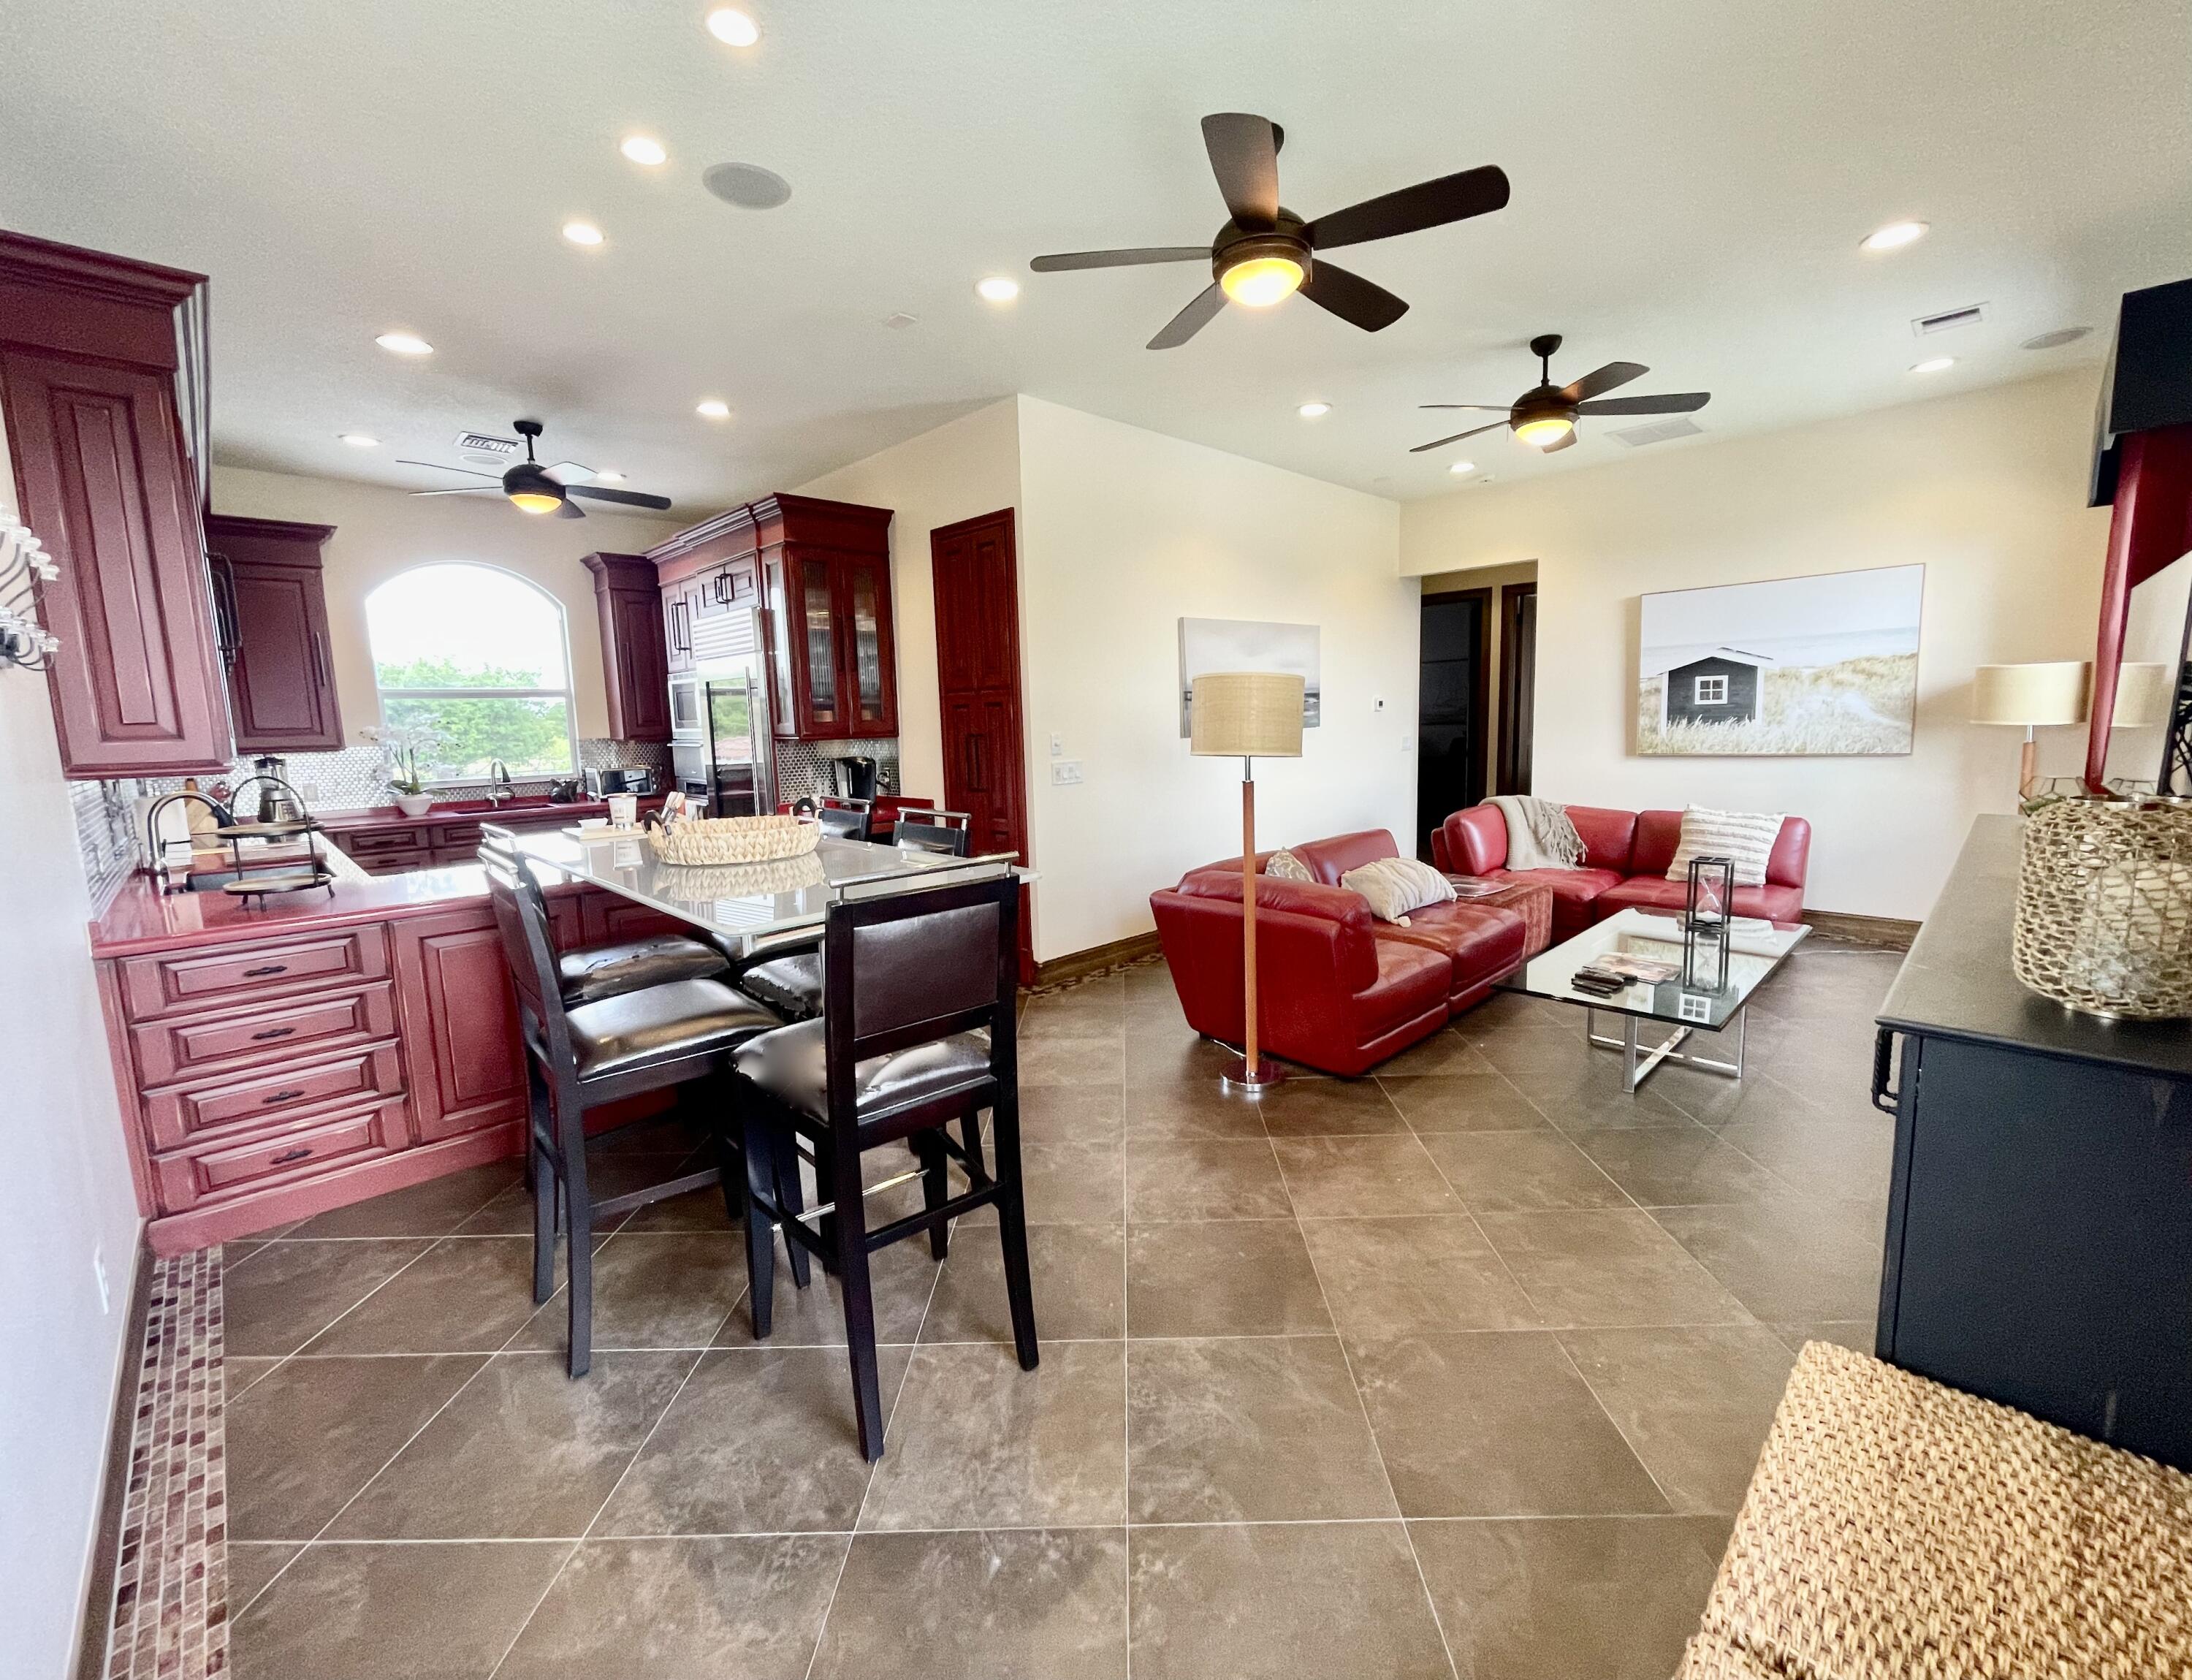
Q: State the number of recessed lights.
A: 12